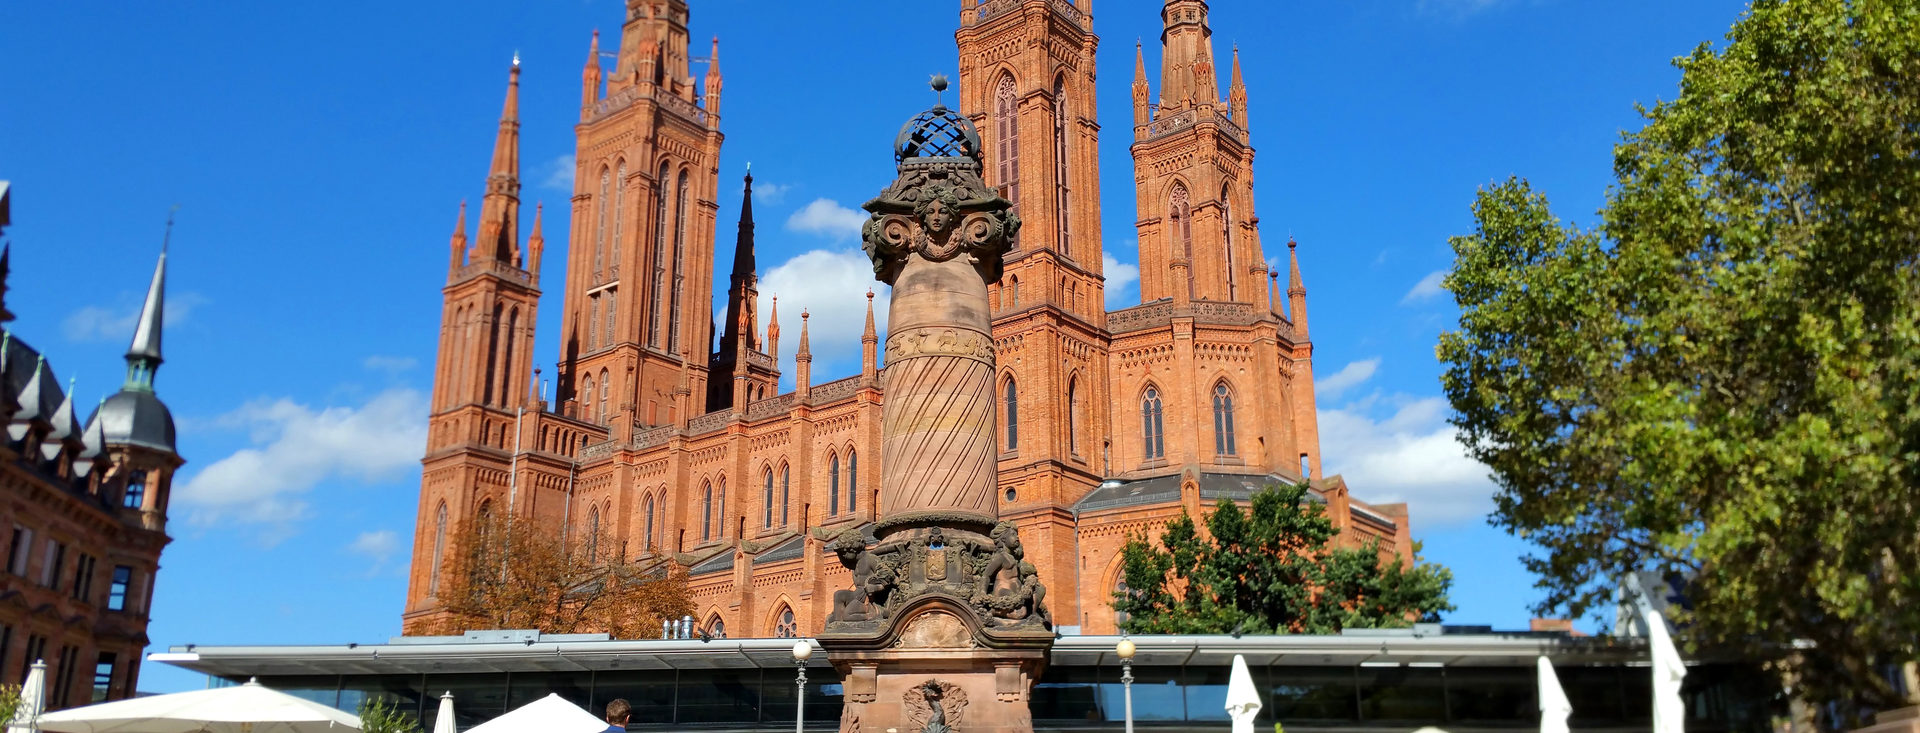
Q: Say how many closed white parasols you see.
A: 5